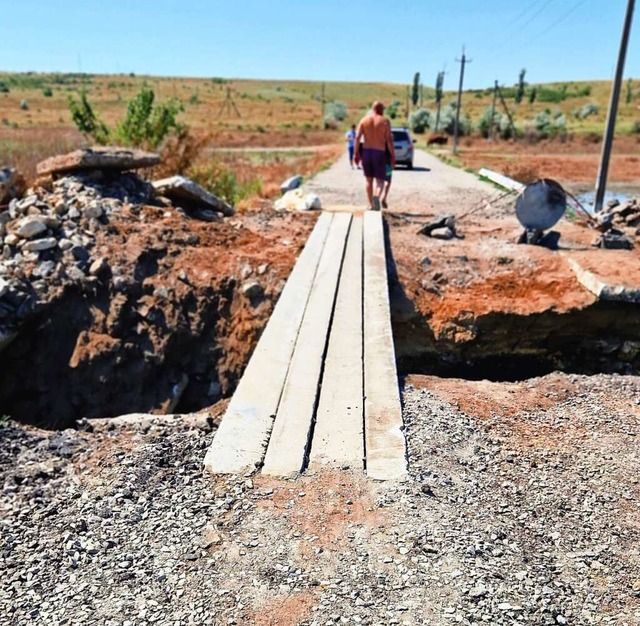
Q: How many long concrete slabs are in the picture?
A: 4